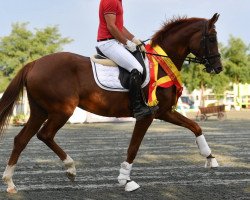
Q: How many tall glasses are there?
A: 0